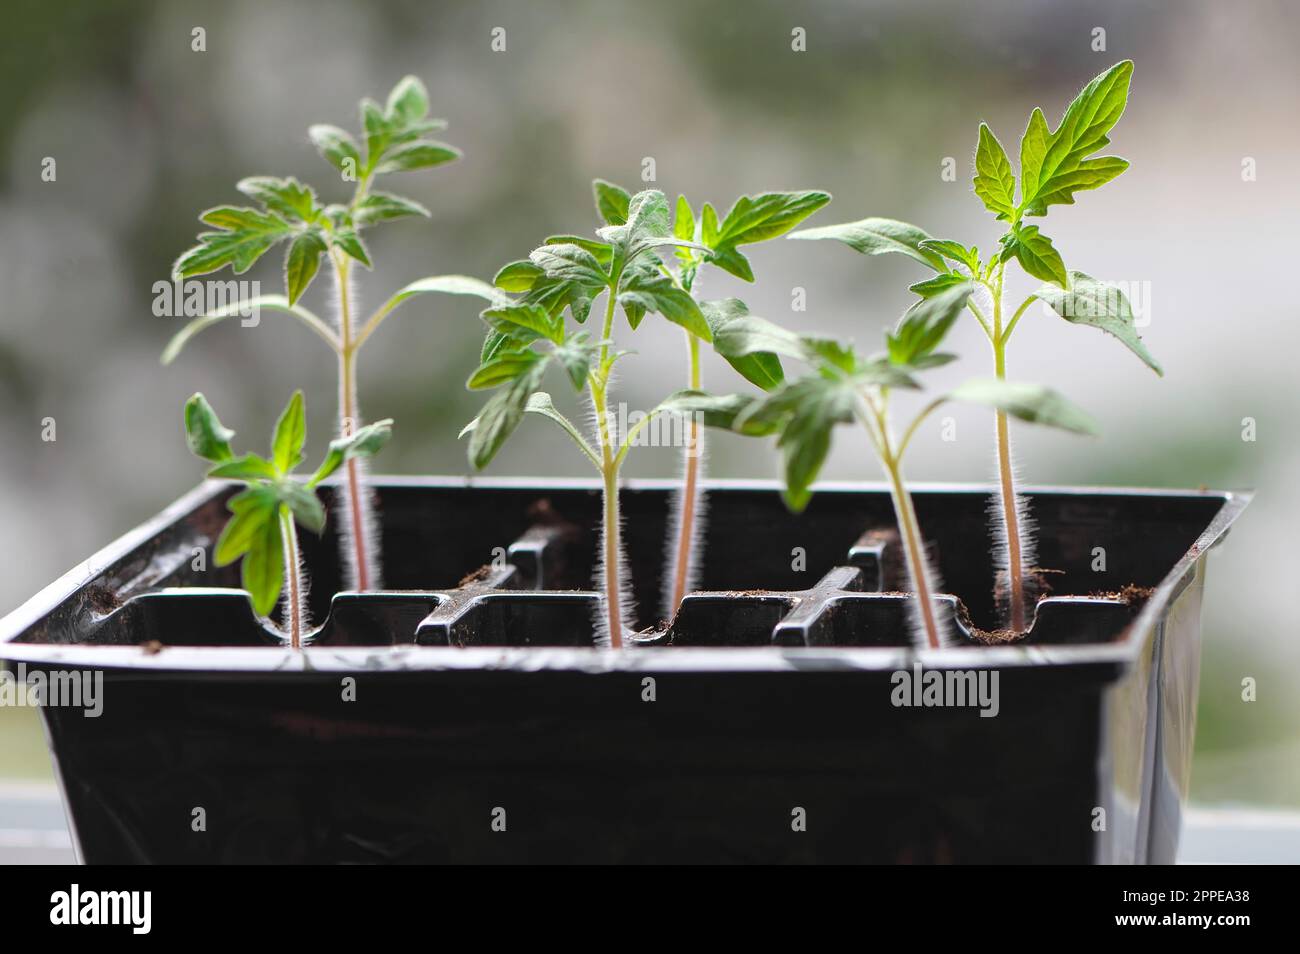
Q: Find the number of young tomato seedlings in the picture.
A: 6